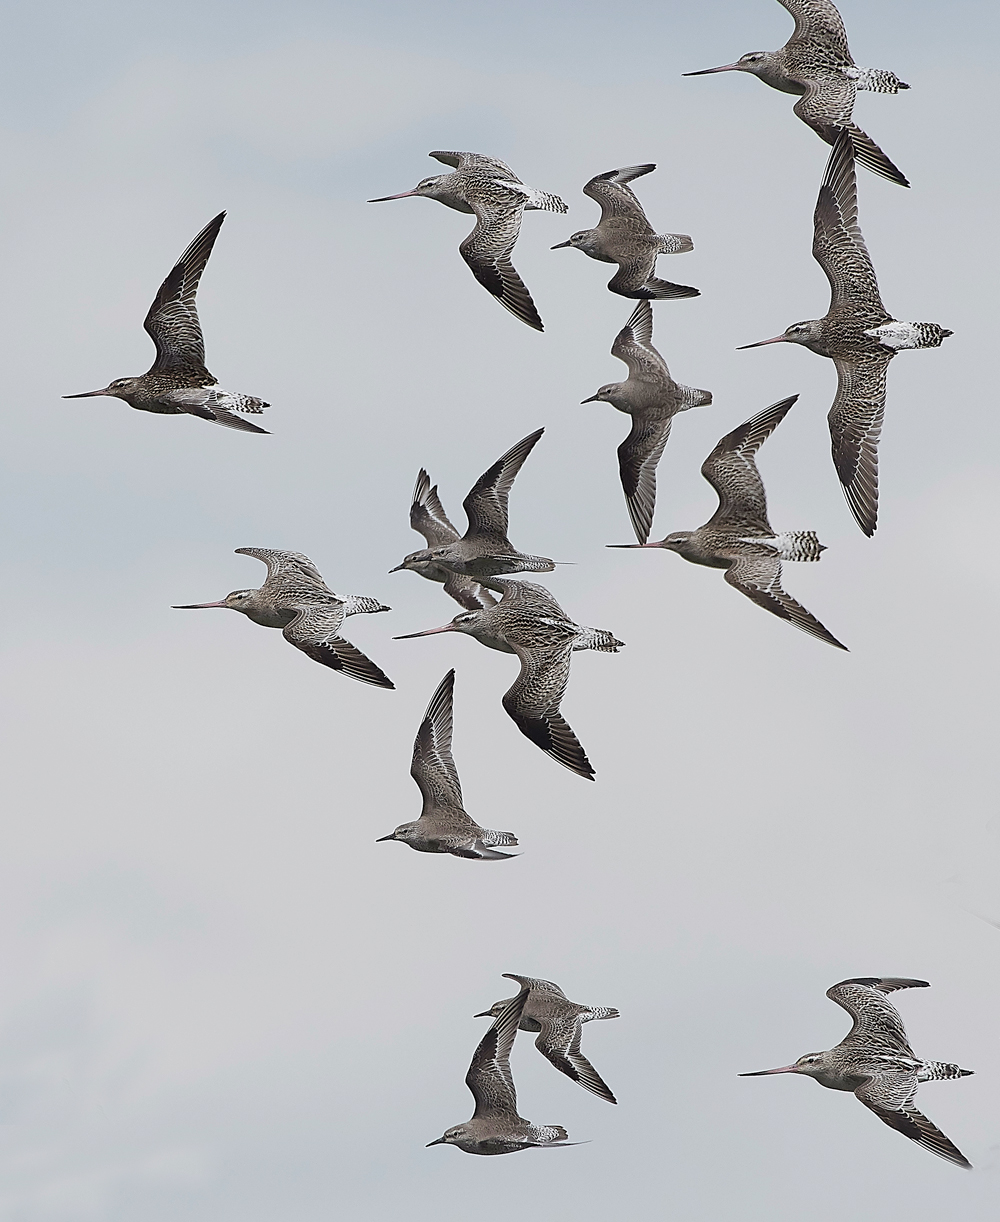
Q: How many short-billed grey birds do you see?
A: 7